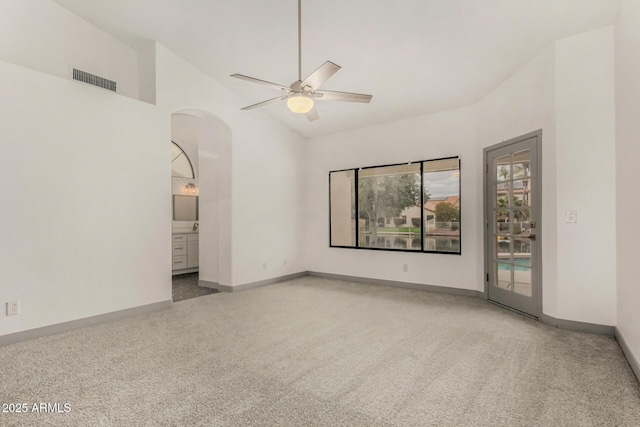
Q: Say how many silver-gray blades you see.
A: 5